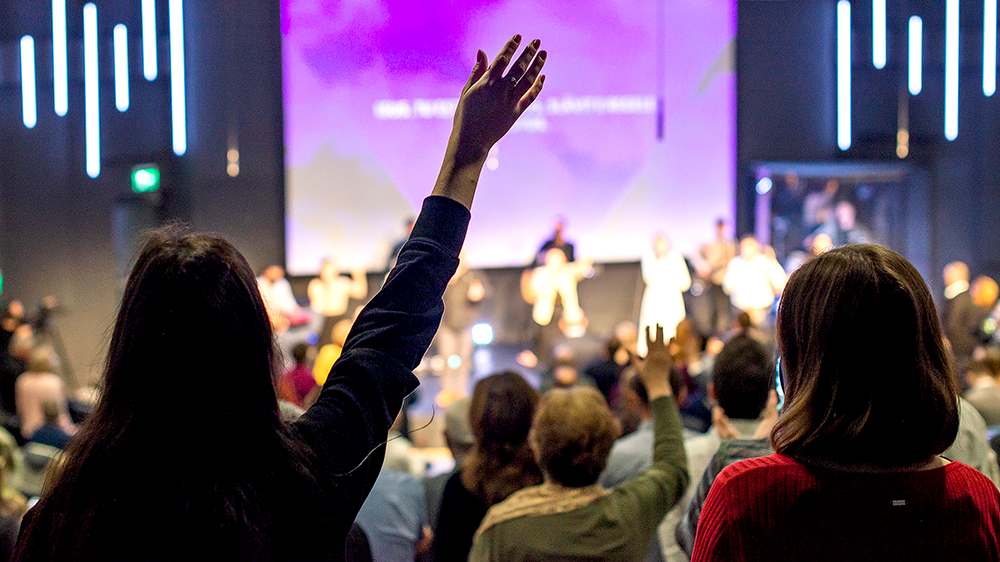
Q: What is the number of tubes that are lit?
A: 11